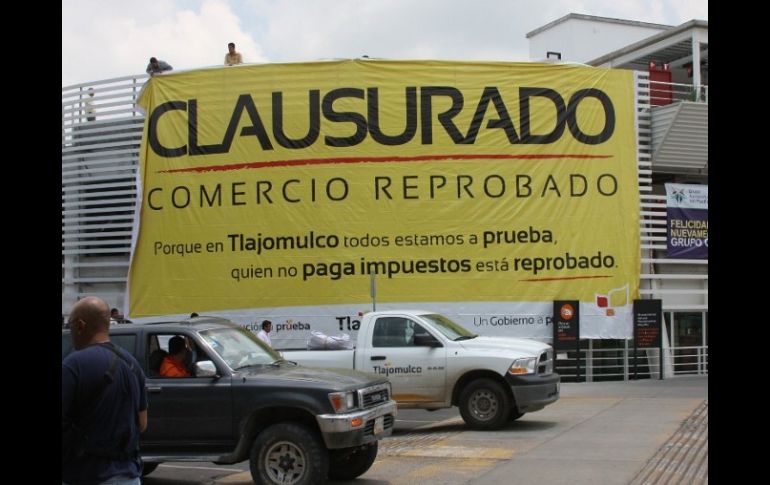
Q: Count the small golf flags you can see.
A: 0